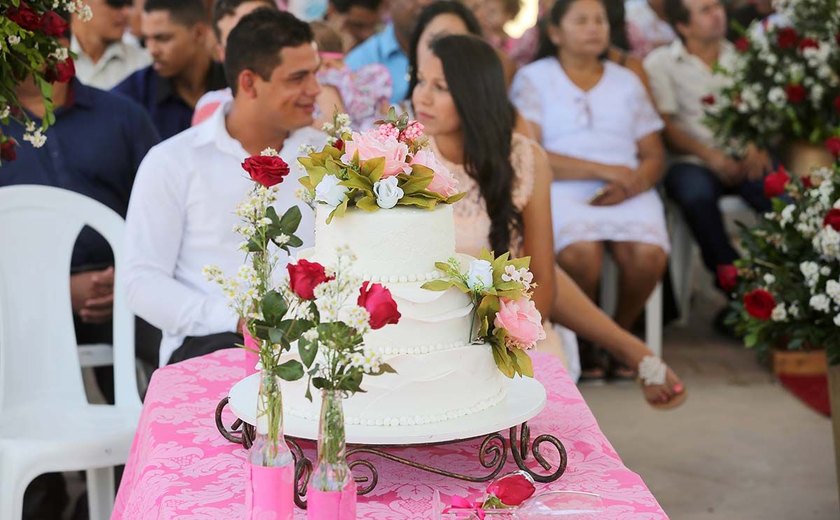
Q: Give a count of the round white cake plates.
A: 1